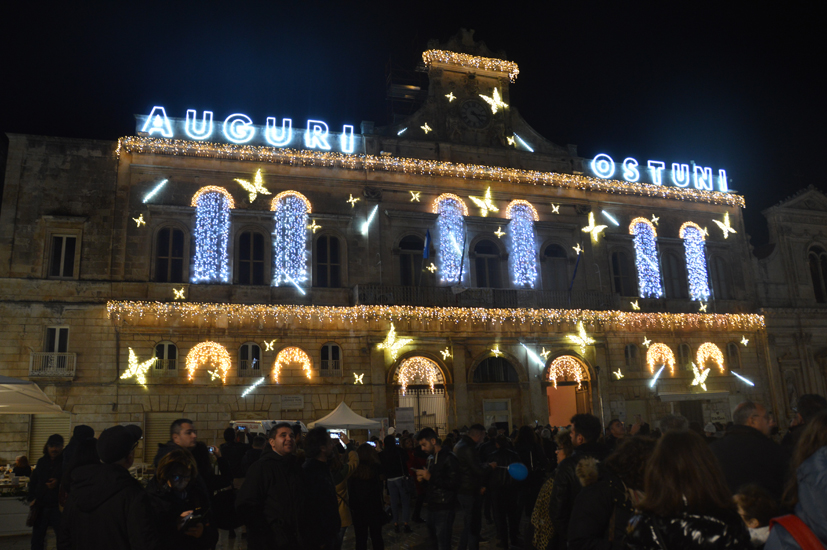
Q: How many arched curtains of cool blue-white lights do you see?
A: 6